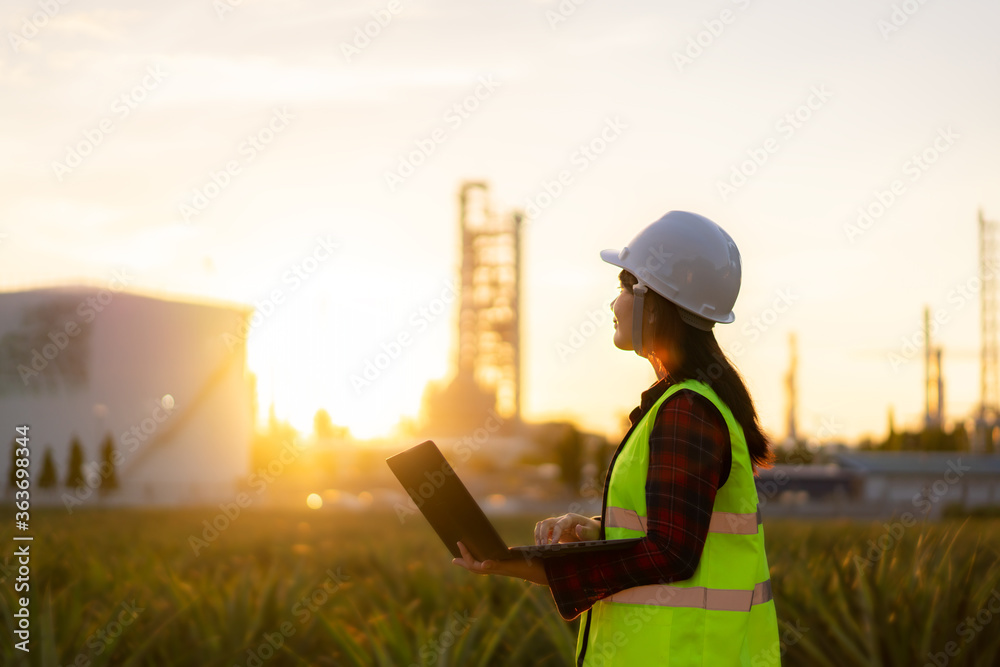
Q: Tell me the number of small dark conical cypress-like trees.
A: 4